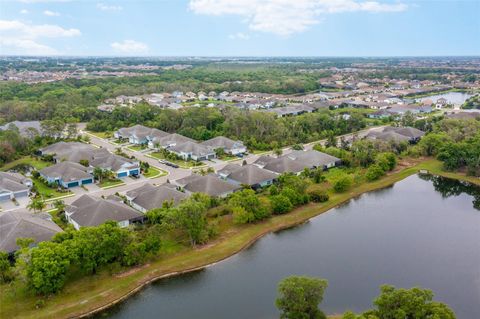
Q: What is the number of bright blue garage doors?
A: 4